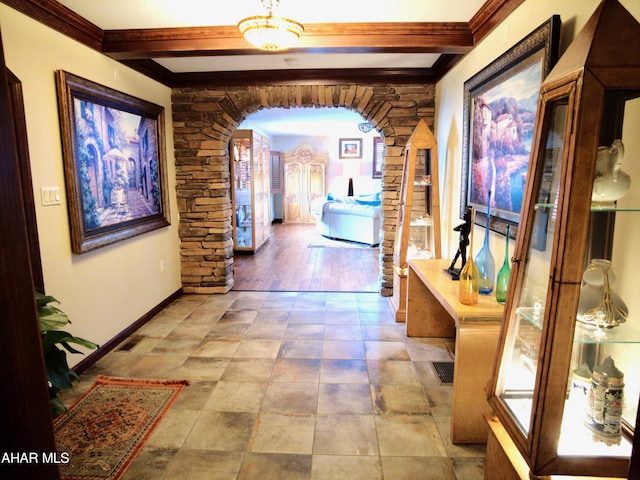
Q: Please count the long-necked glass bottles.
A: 3